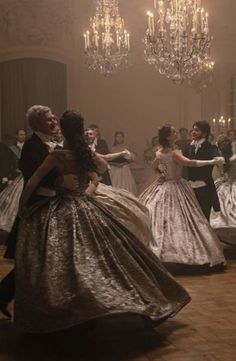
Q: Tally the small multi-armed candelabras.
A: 1